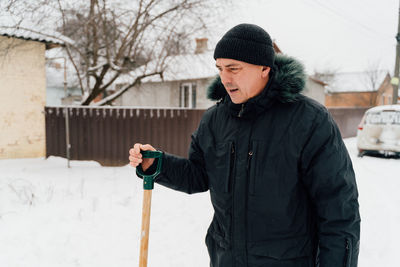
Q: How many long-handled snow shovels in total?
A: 1